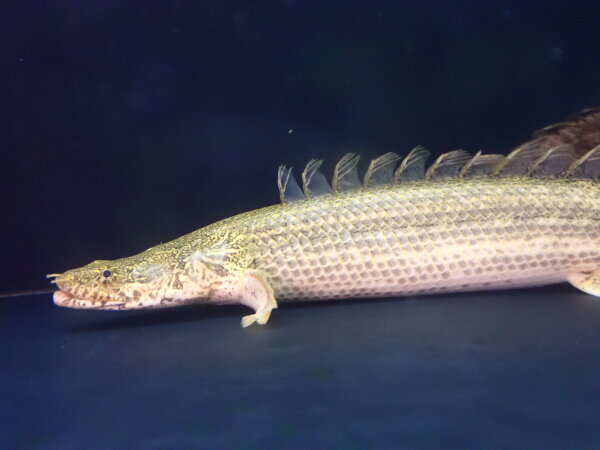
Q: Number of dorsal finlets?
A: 10